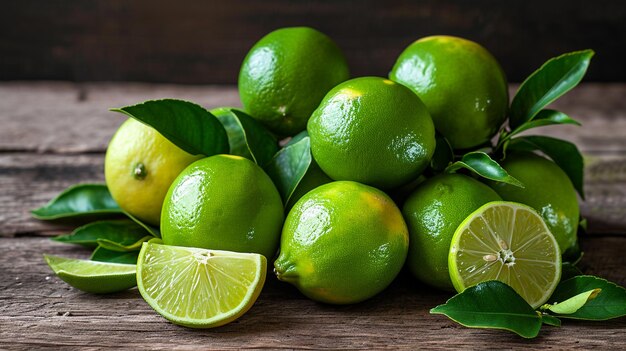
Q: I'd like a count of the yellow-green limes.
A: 1